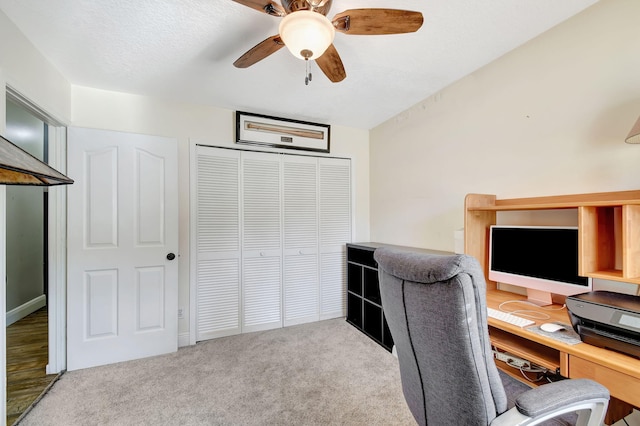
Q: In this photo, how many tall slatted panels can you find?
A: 4